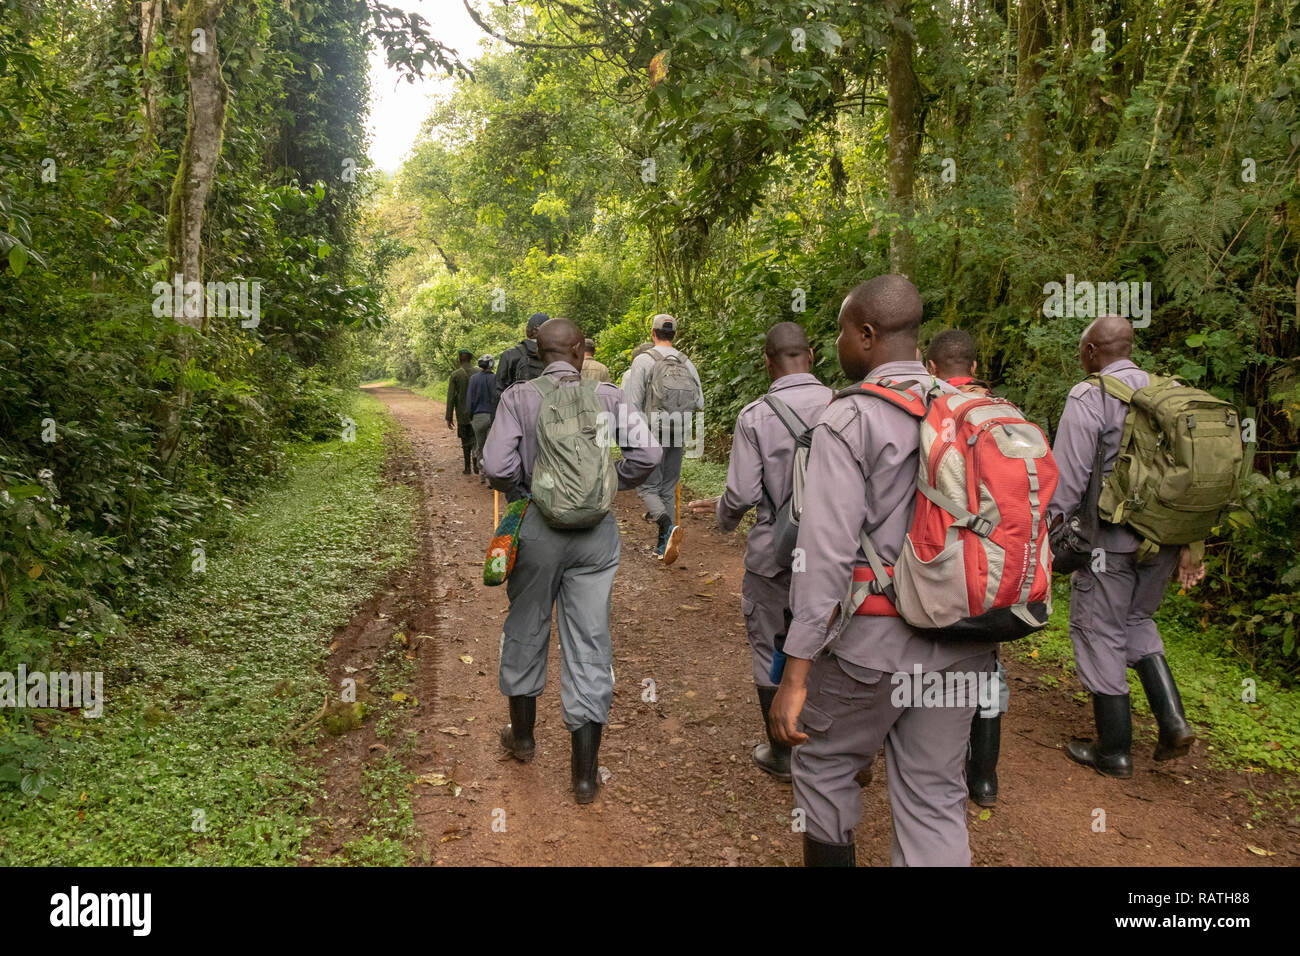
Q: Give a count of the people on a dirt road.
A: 11